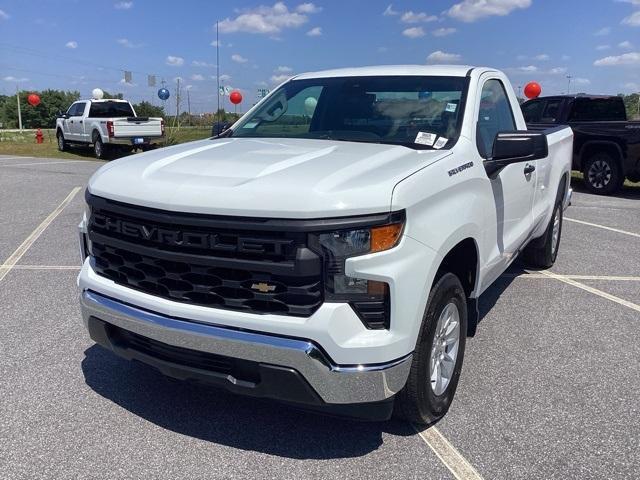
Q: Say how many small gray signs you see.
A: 2